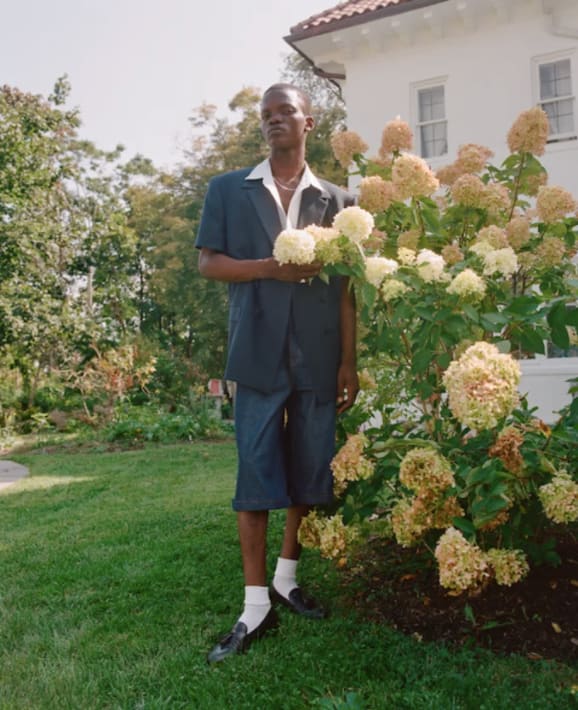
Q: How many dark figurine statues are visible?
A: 0